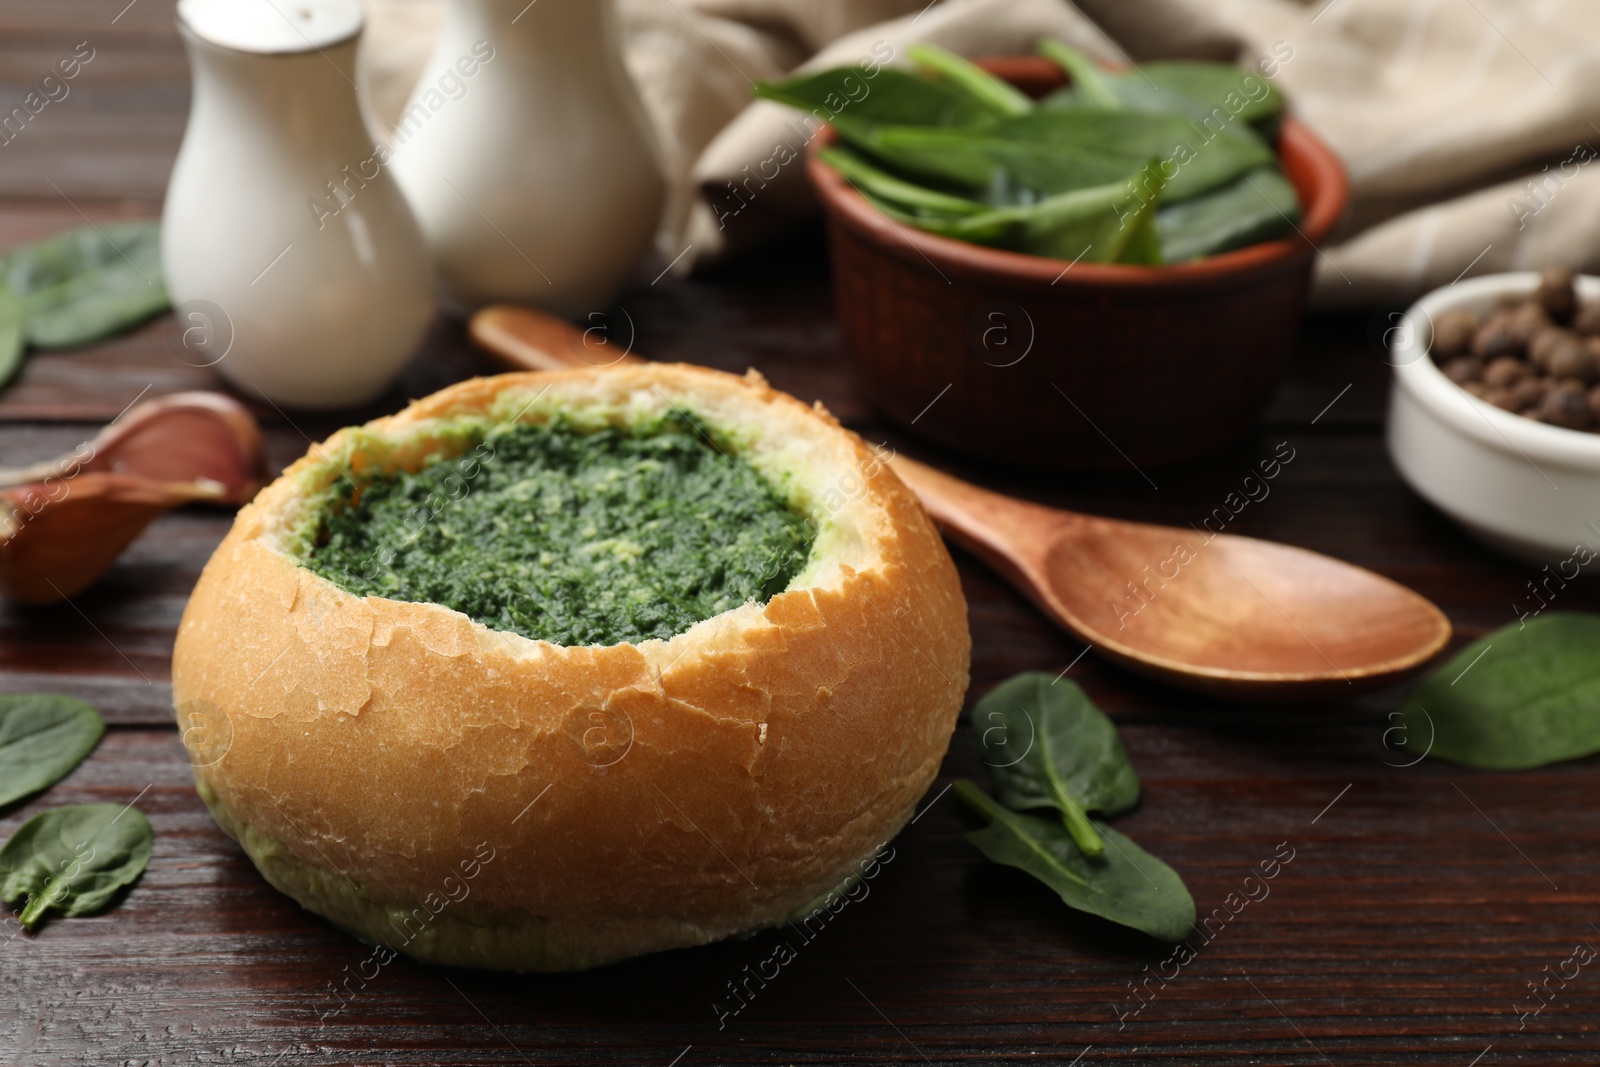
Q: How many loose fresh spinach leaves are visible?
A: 7